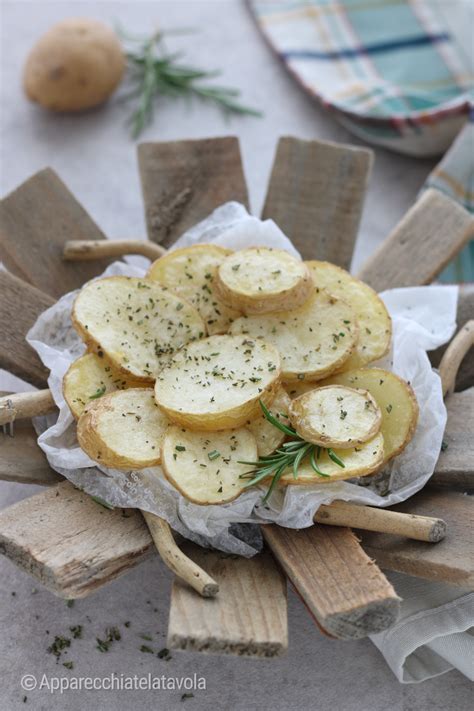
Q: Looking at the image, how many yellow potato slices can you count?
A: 13